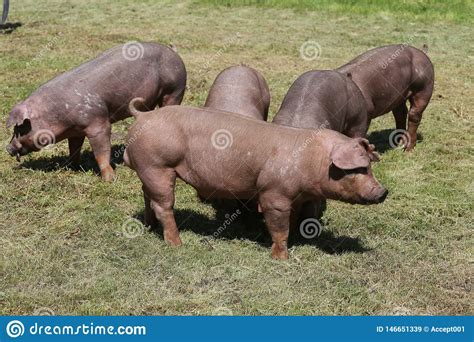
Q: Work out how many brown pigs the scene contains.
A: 5